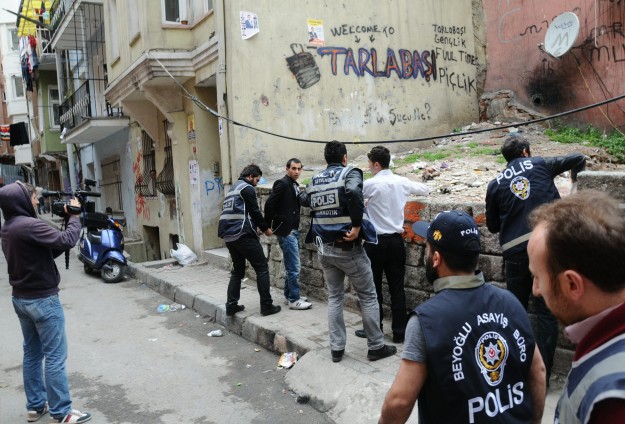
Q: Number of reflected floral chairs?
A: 0